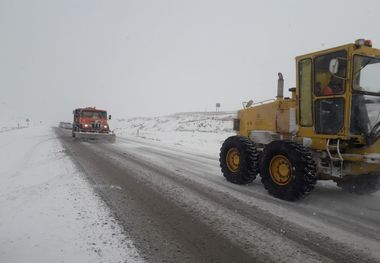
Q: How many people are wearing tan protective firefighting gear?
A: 0